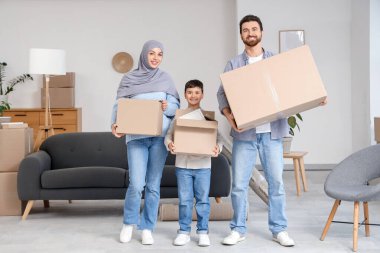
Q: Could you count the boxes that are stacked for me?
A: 4